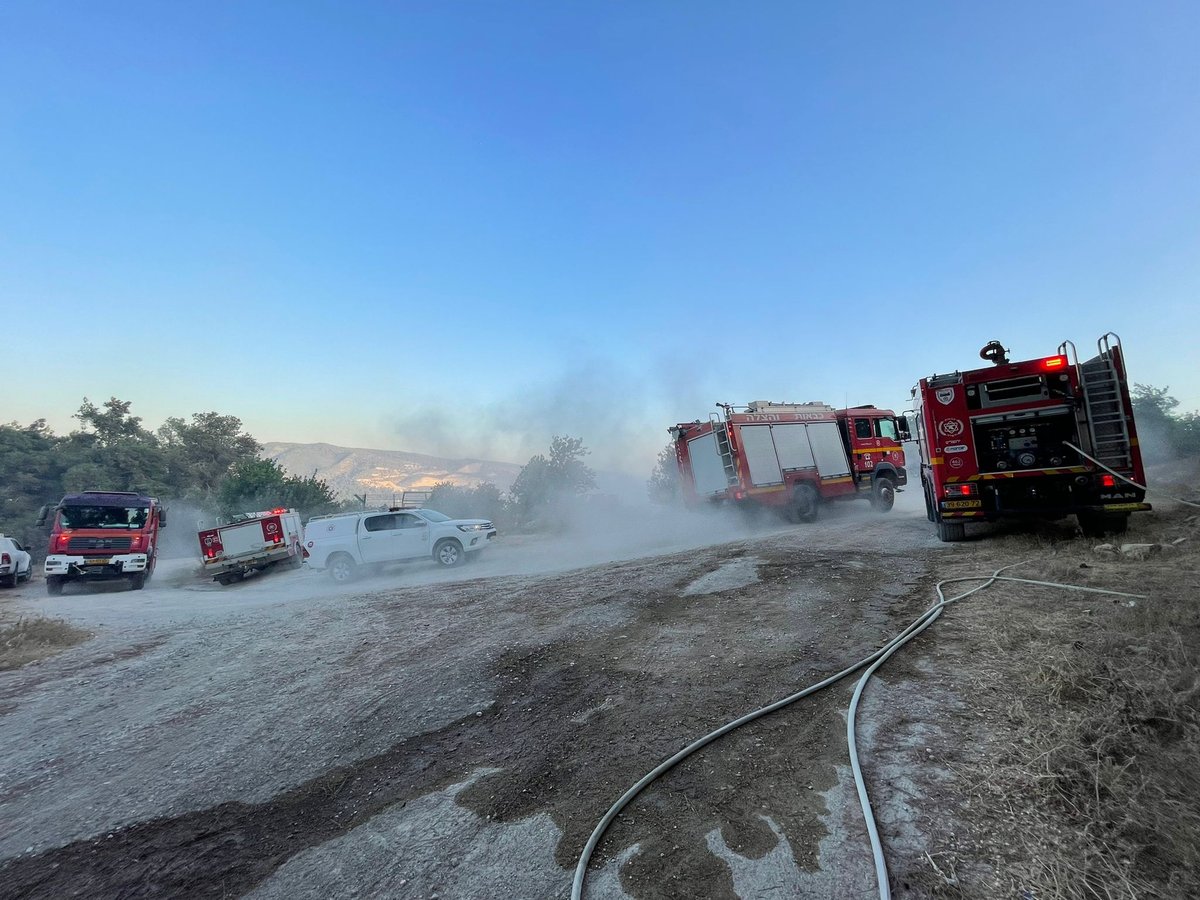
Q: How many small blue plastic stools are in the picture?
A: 0